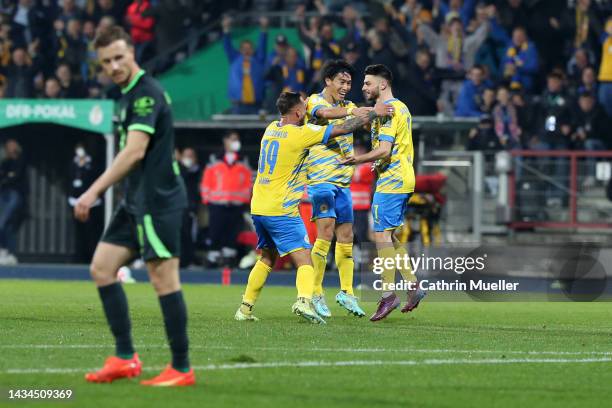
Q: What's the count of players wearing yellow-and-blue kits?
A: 3